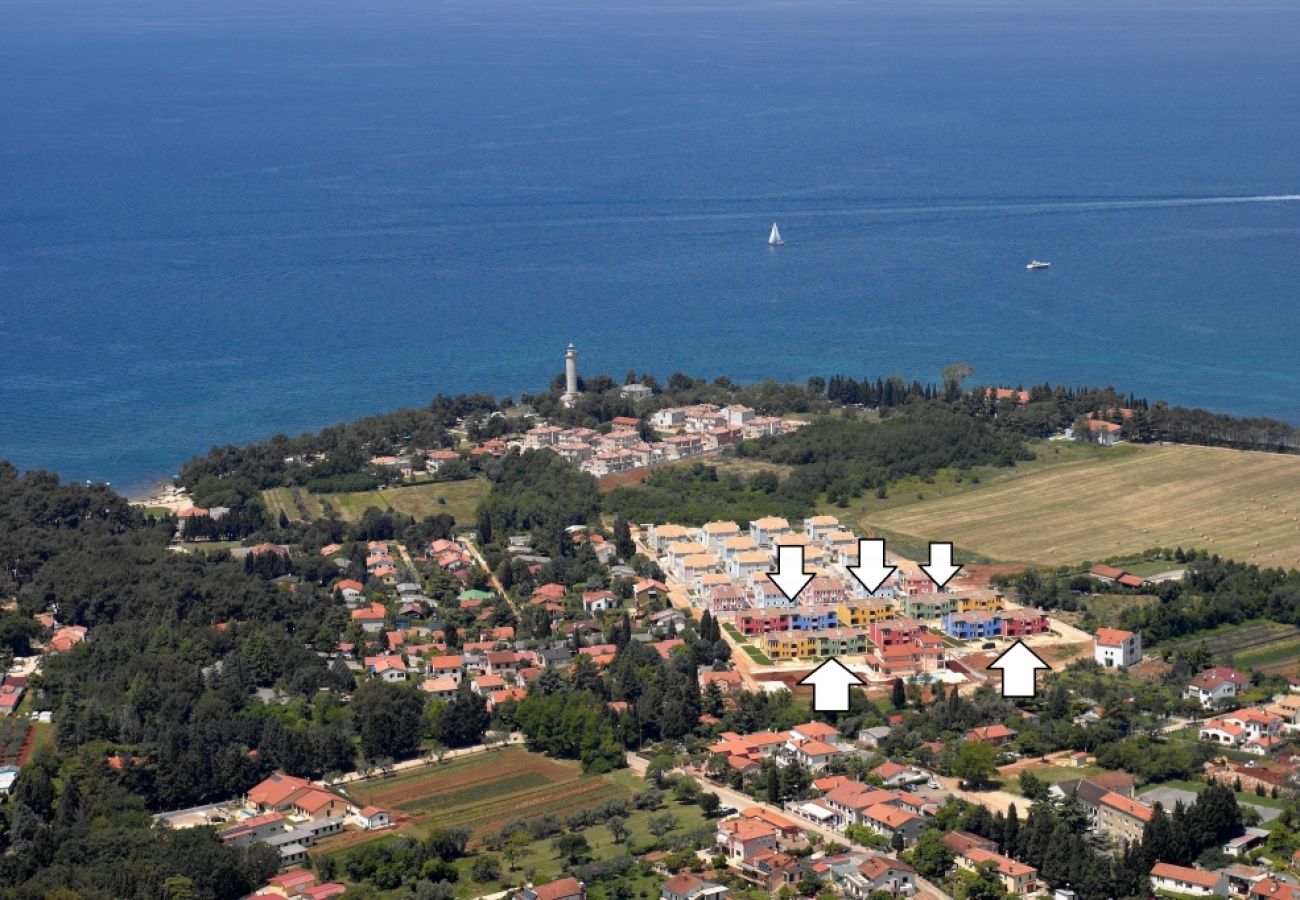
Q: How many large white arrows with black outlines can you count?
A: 5